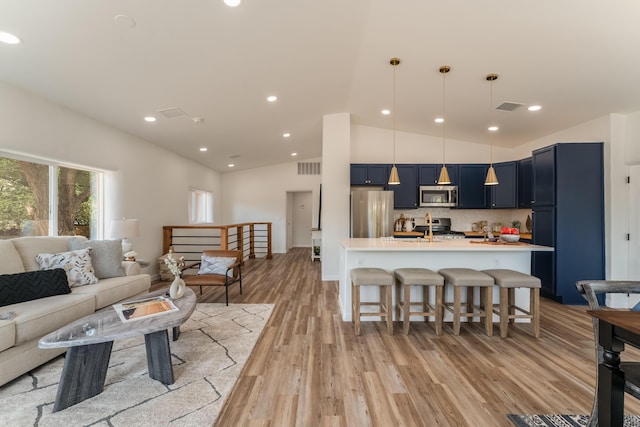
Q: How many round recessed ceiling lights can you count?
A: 12